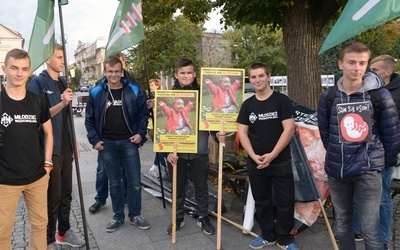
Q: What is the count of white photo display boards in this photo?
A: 5